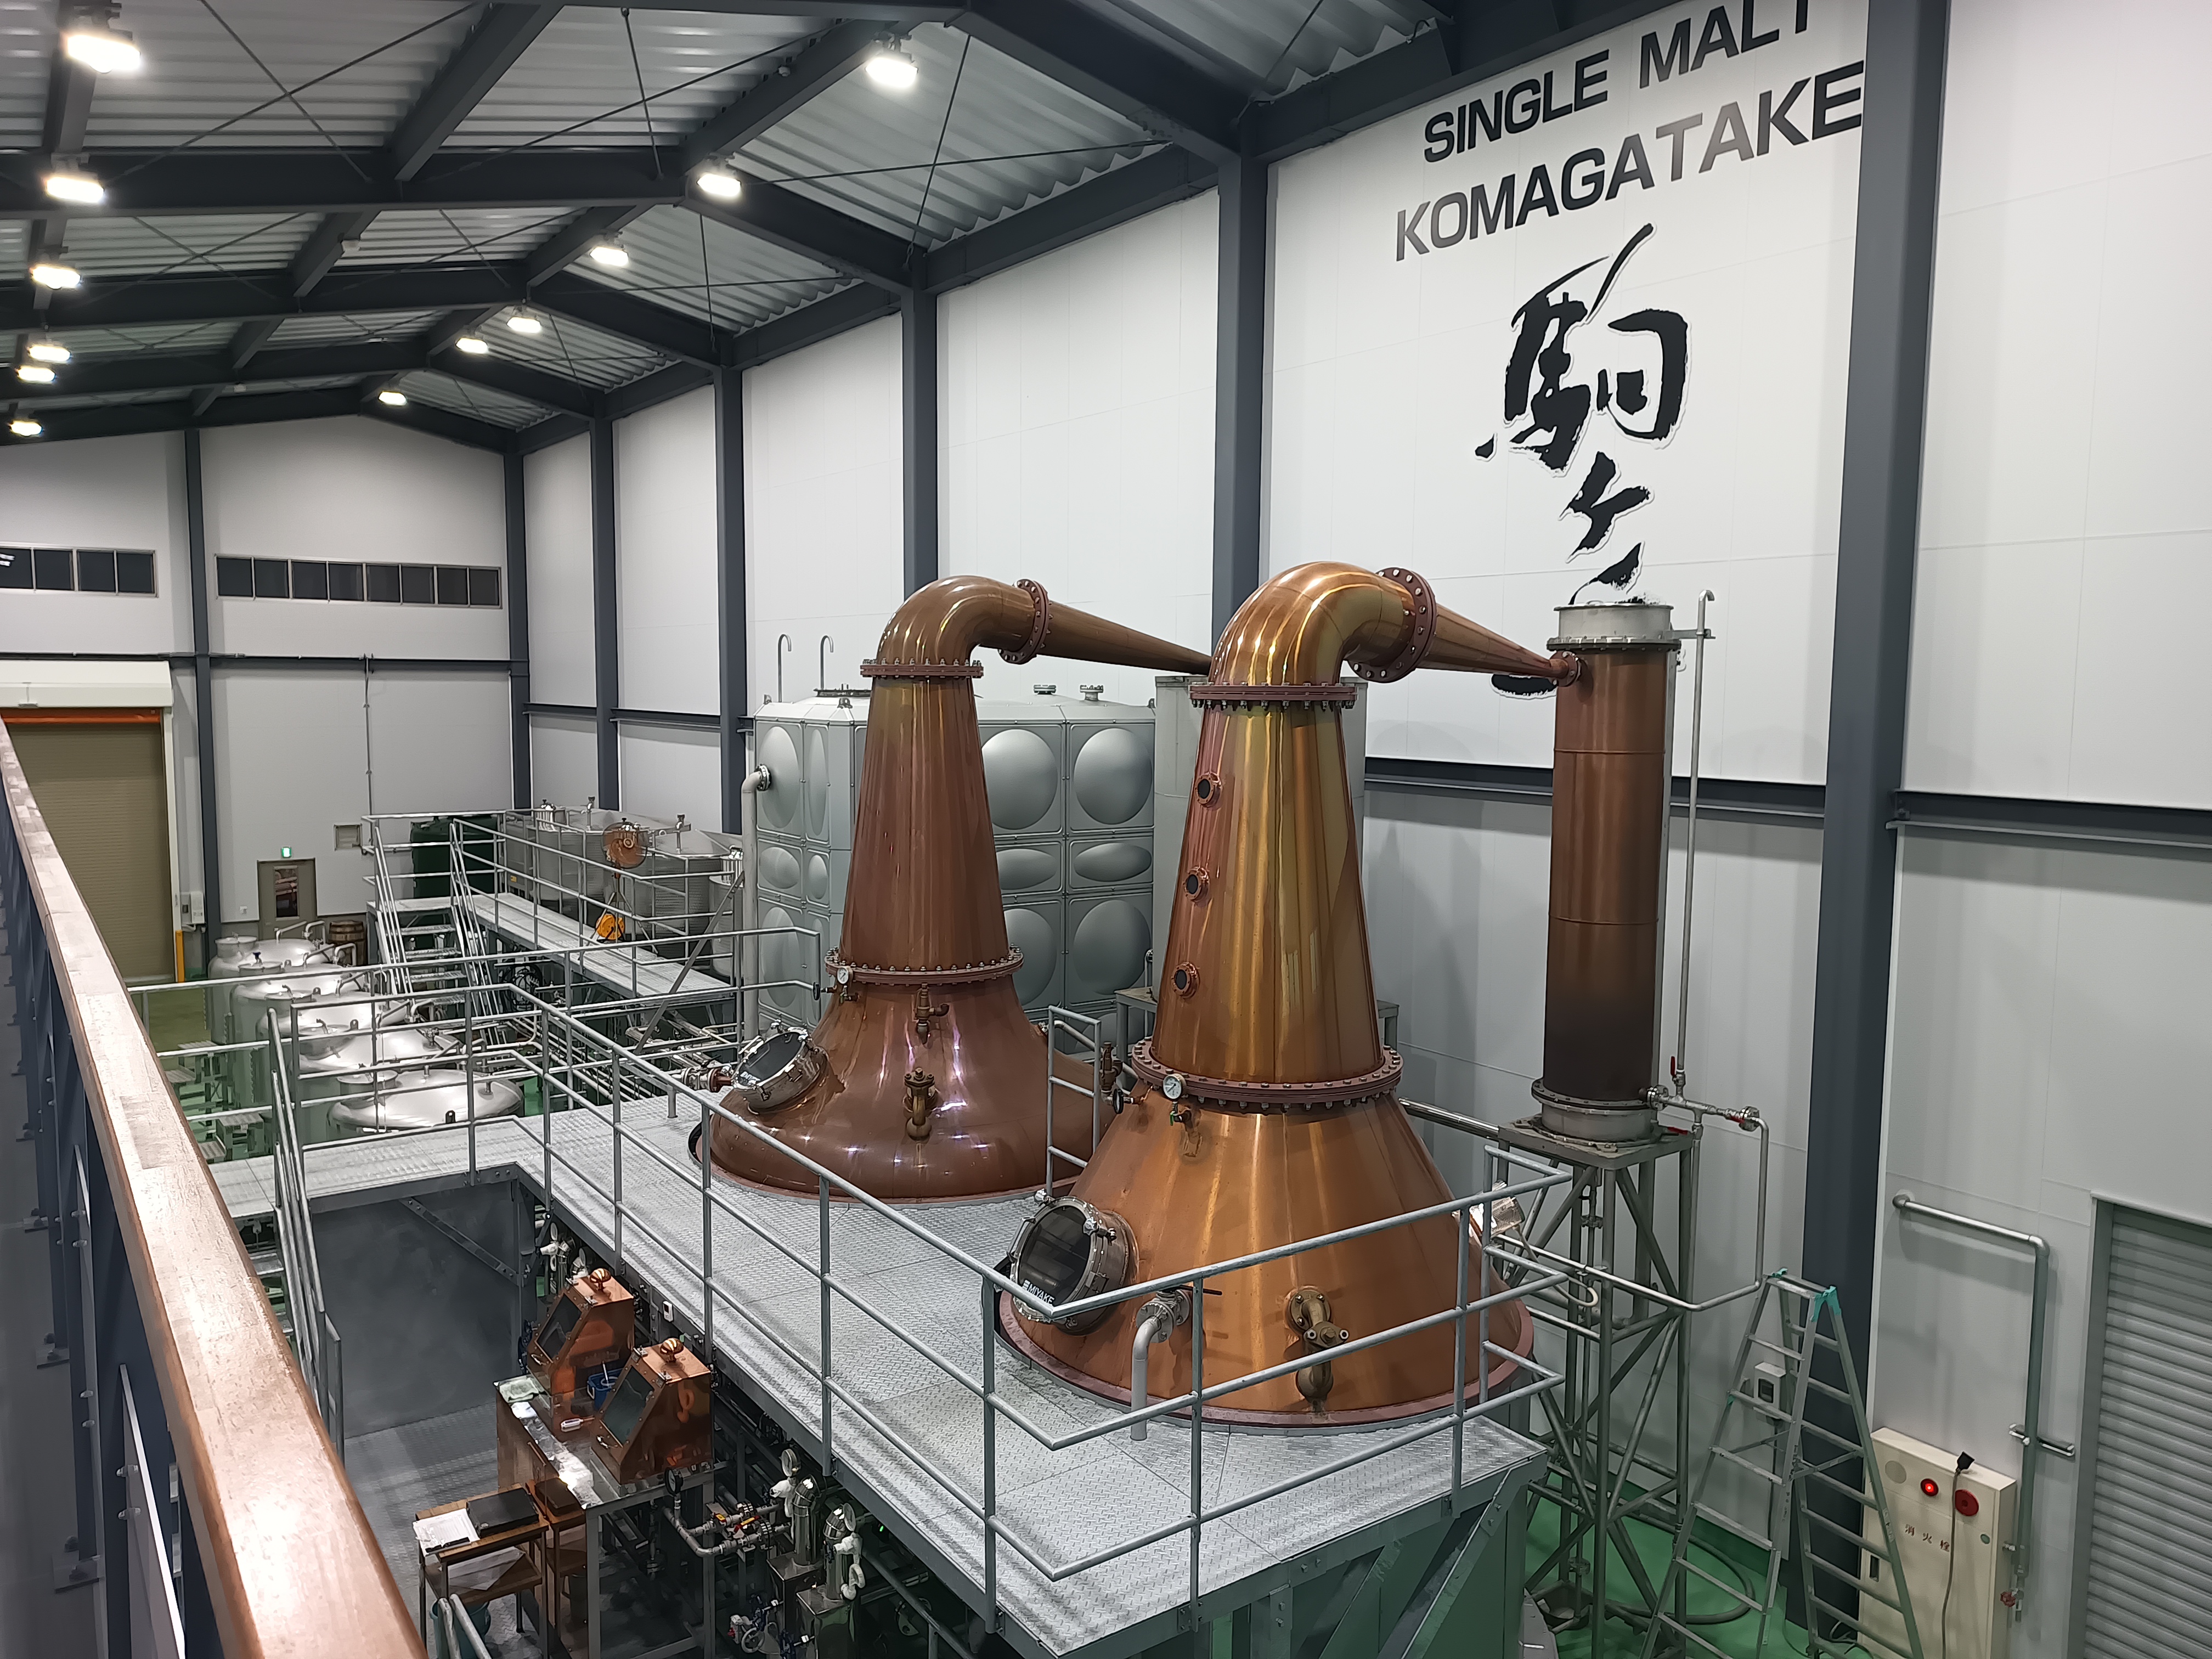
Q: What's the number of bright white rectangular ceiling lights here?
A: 12